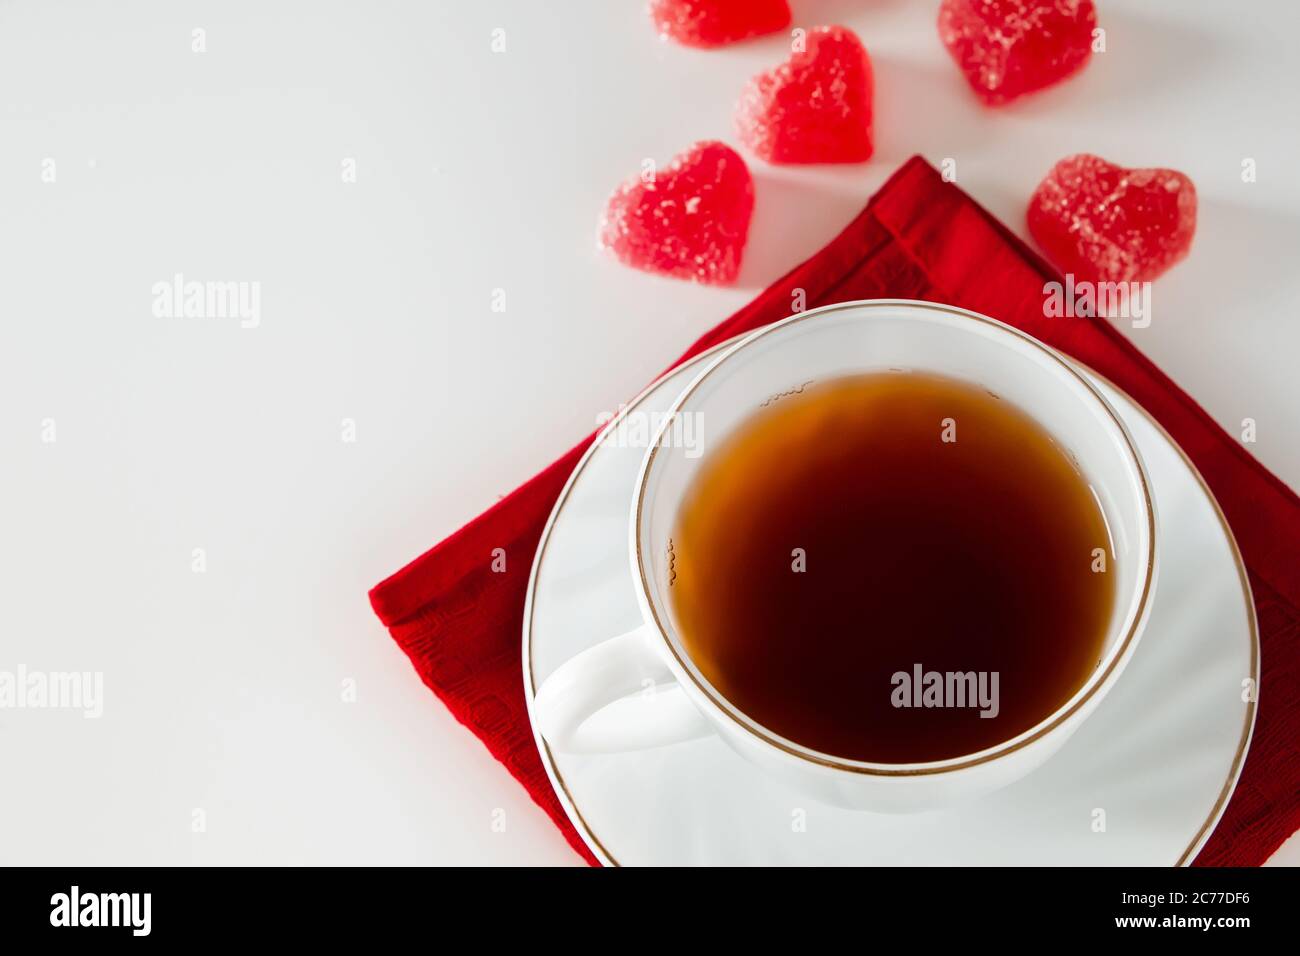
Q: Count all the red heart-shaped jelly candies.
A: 5